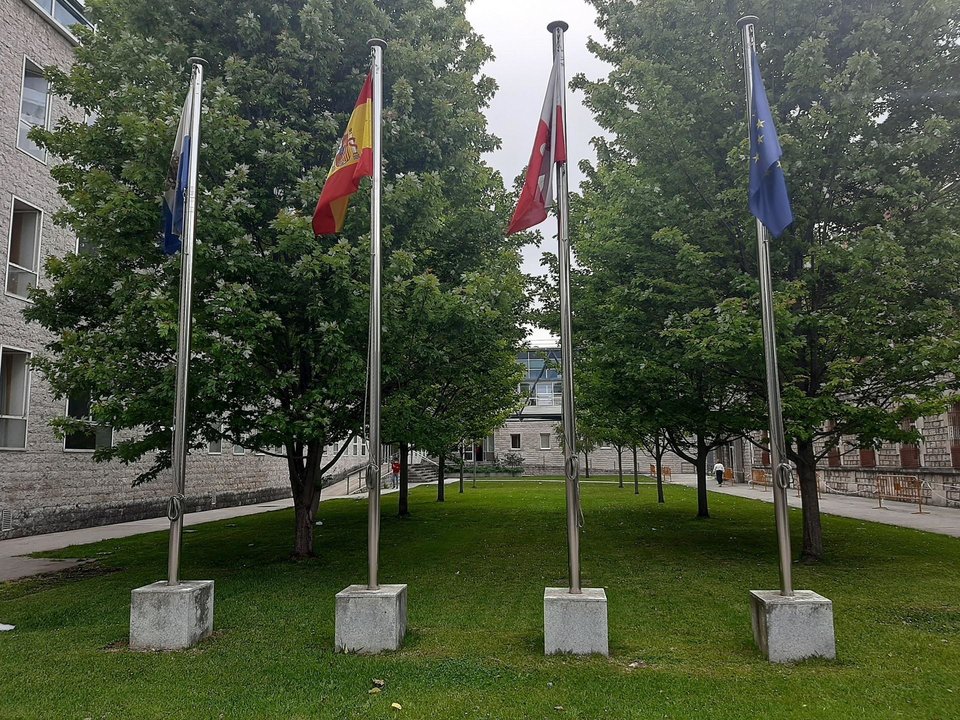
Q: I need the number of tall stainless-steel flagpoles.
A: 4